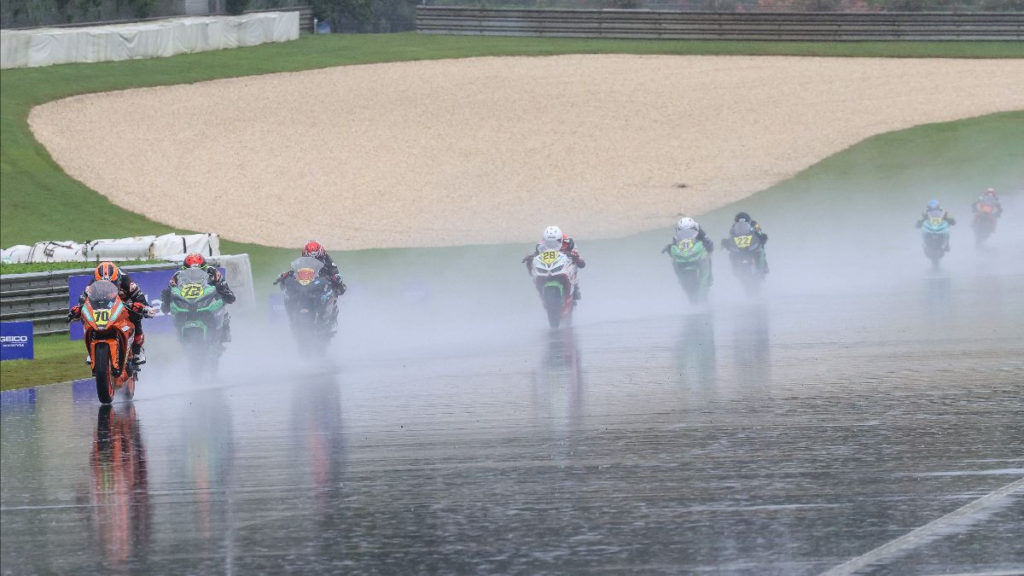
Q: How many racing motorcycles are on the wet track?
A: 8